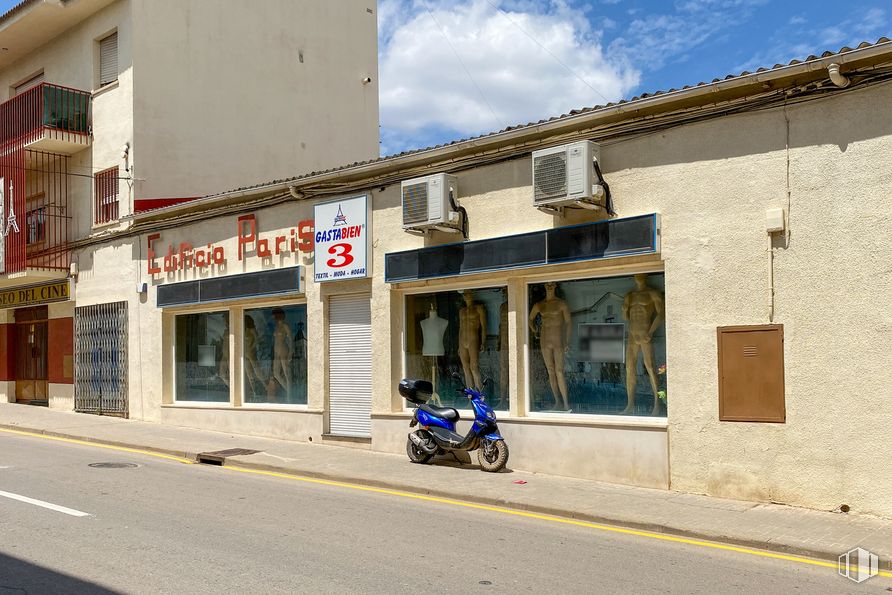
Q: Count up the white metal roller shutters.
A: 1